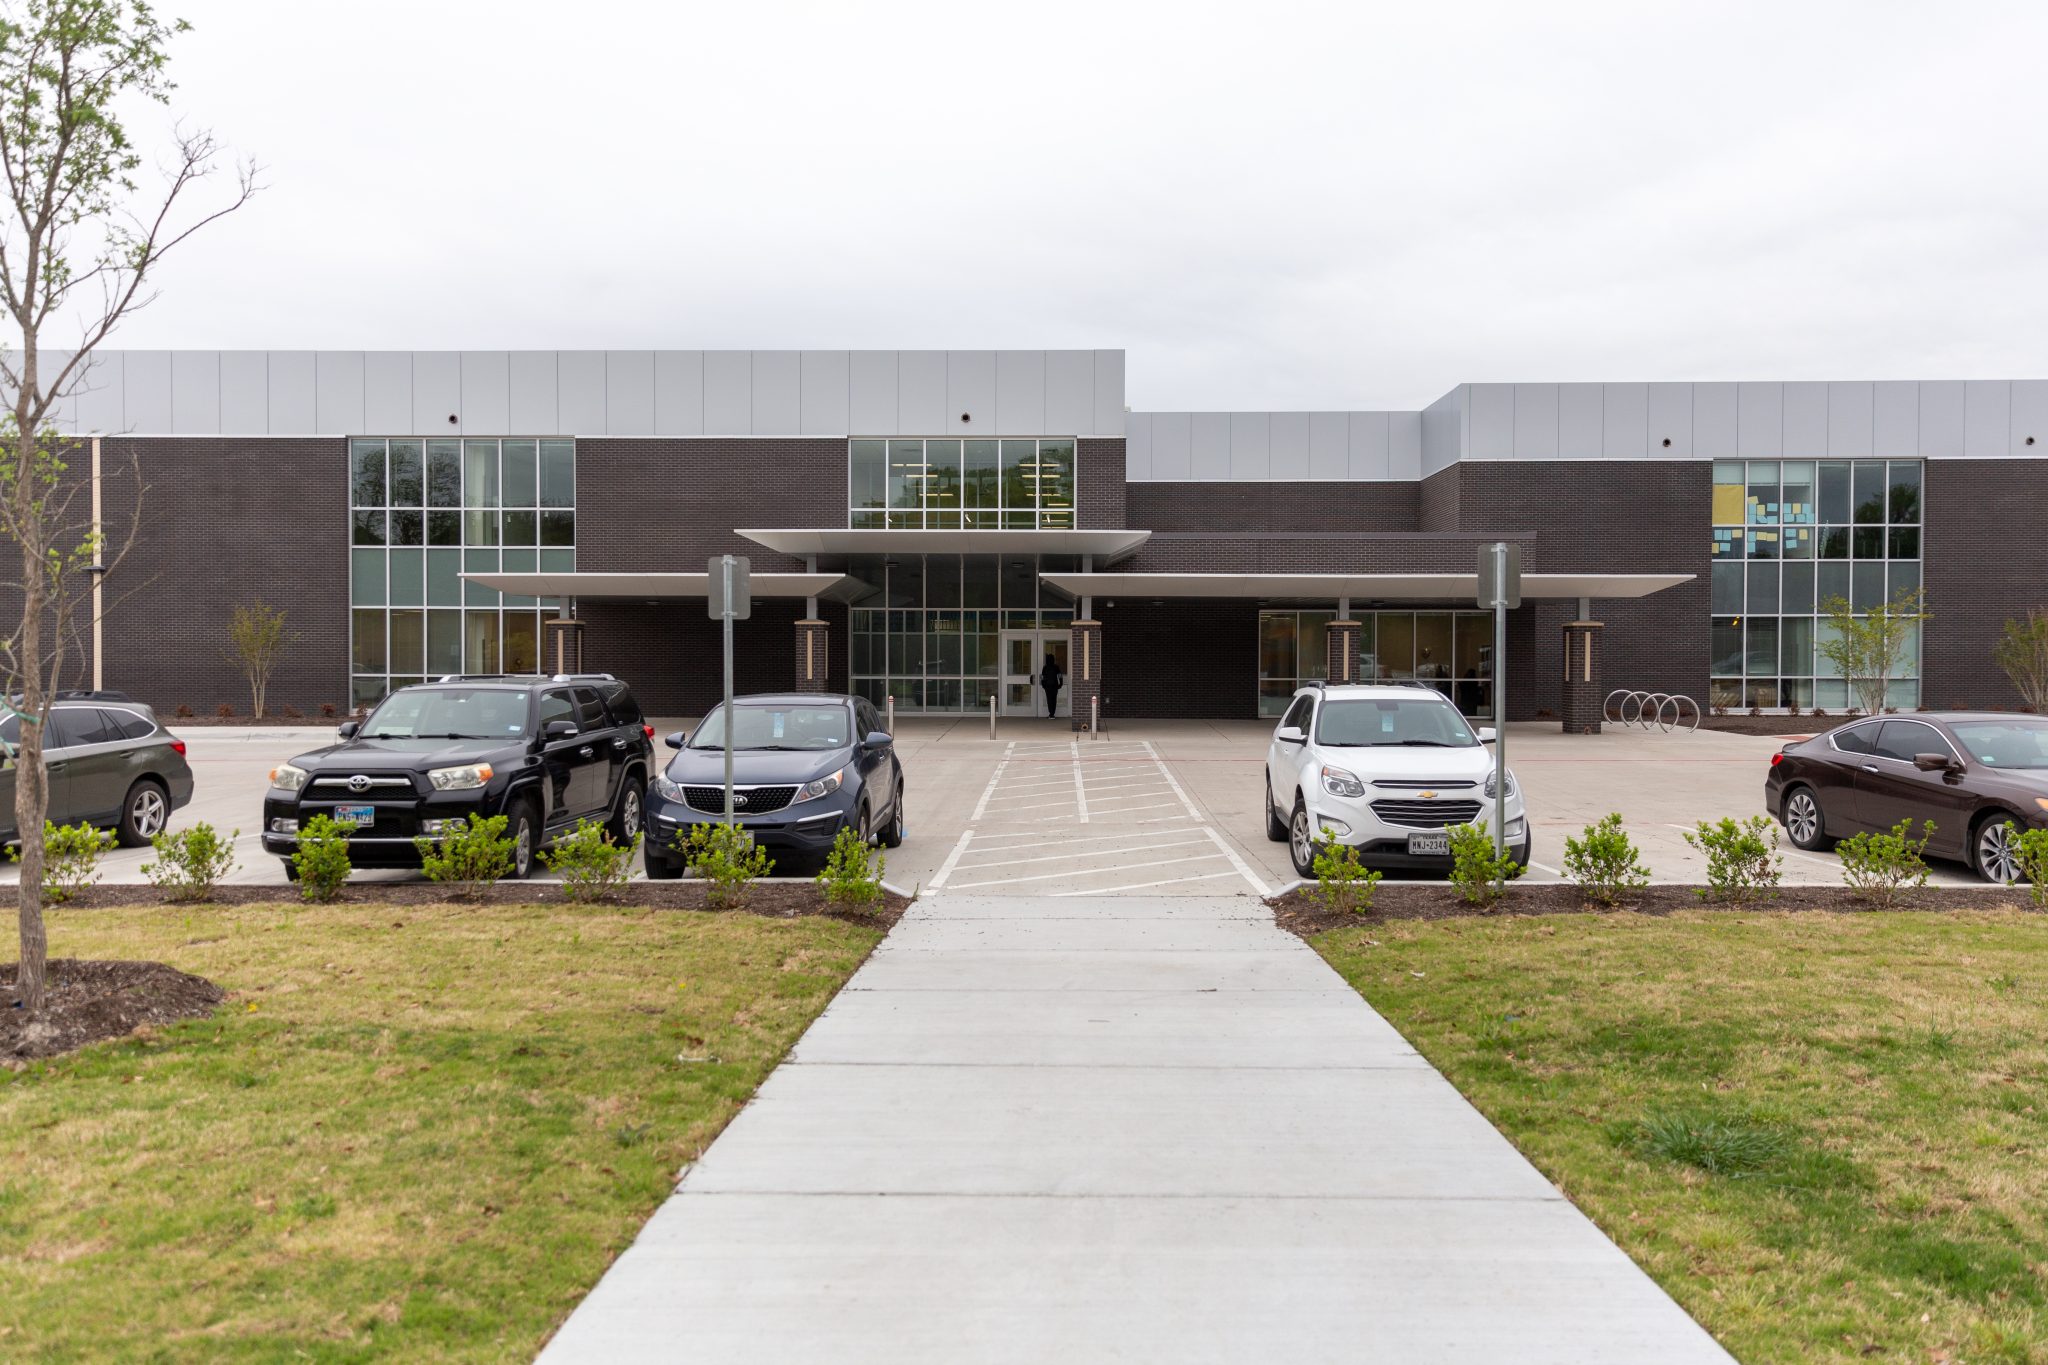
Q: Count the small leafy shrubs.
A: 13